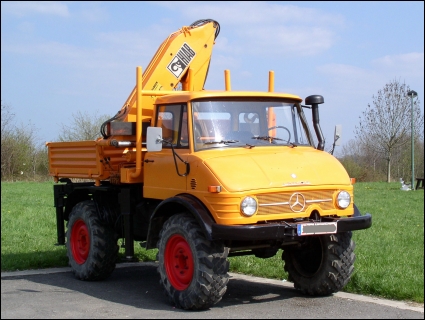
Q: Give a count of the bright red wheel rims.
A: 2